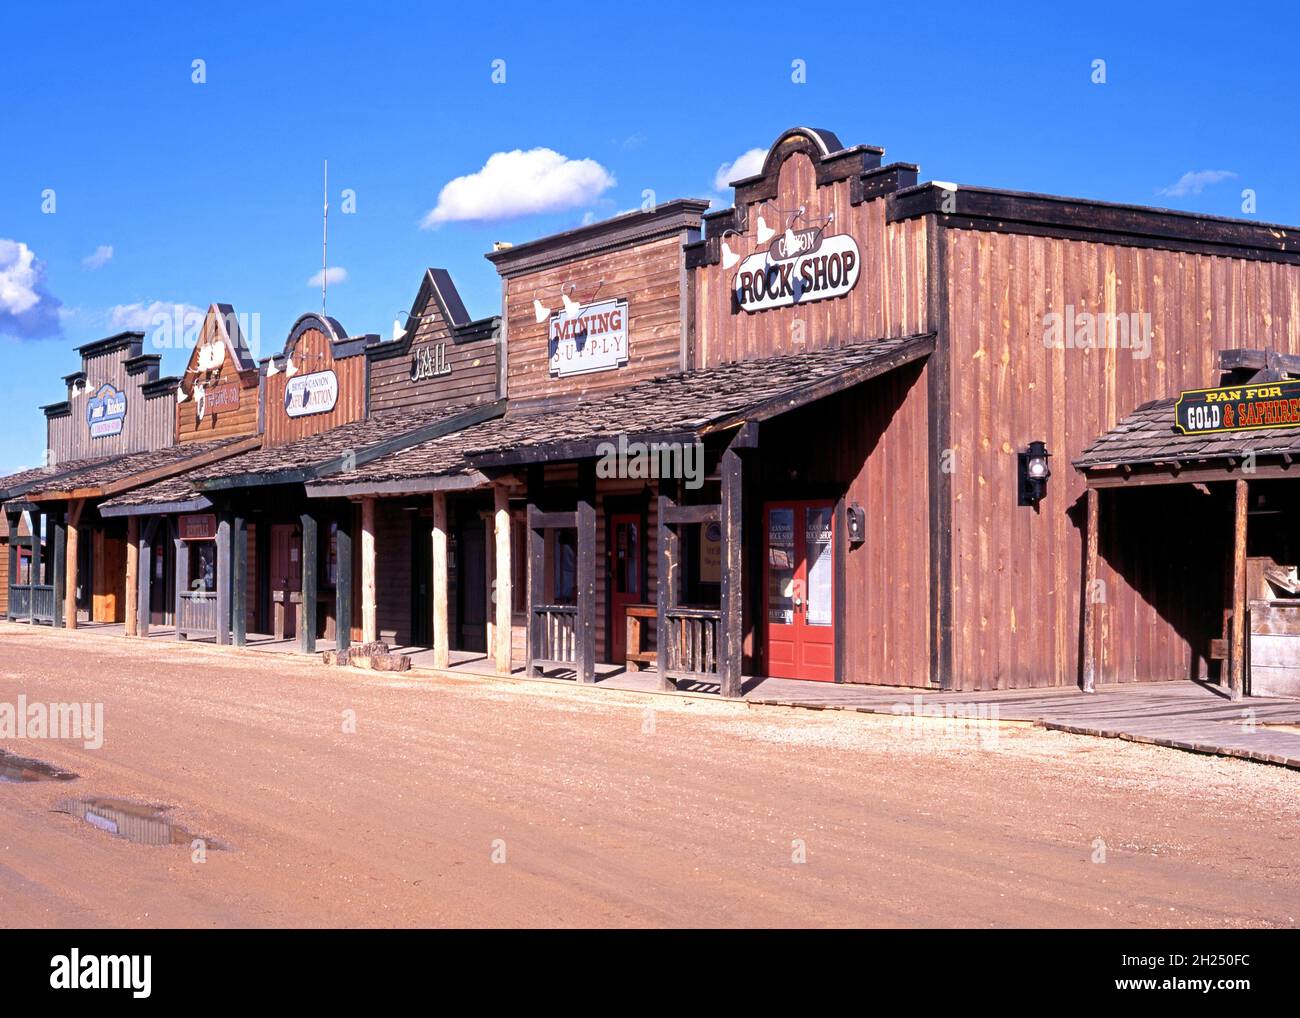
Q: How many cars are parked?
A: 0